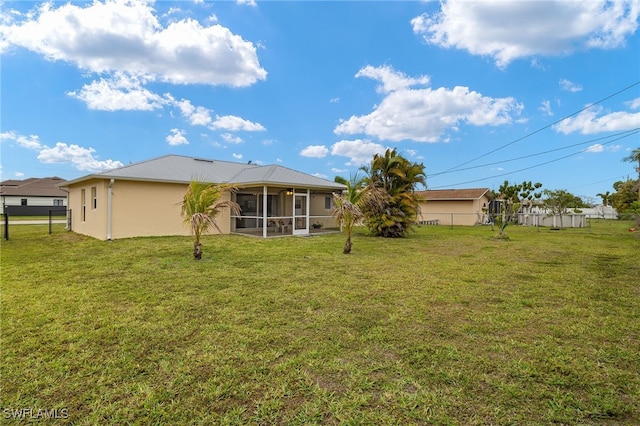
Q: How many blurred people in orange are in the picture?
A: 0